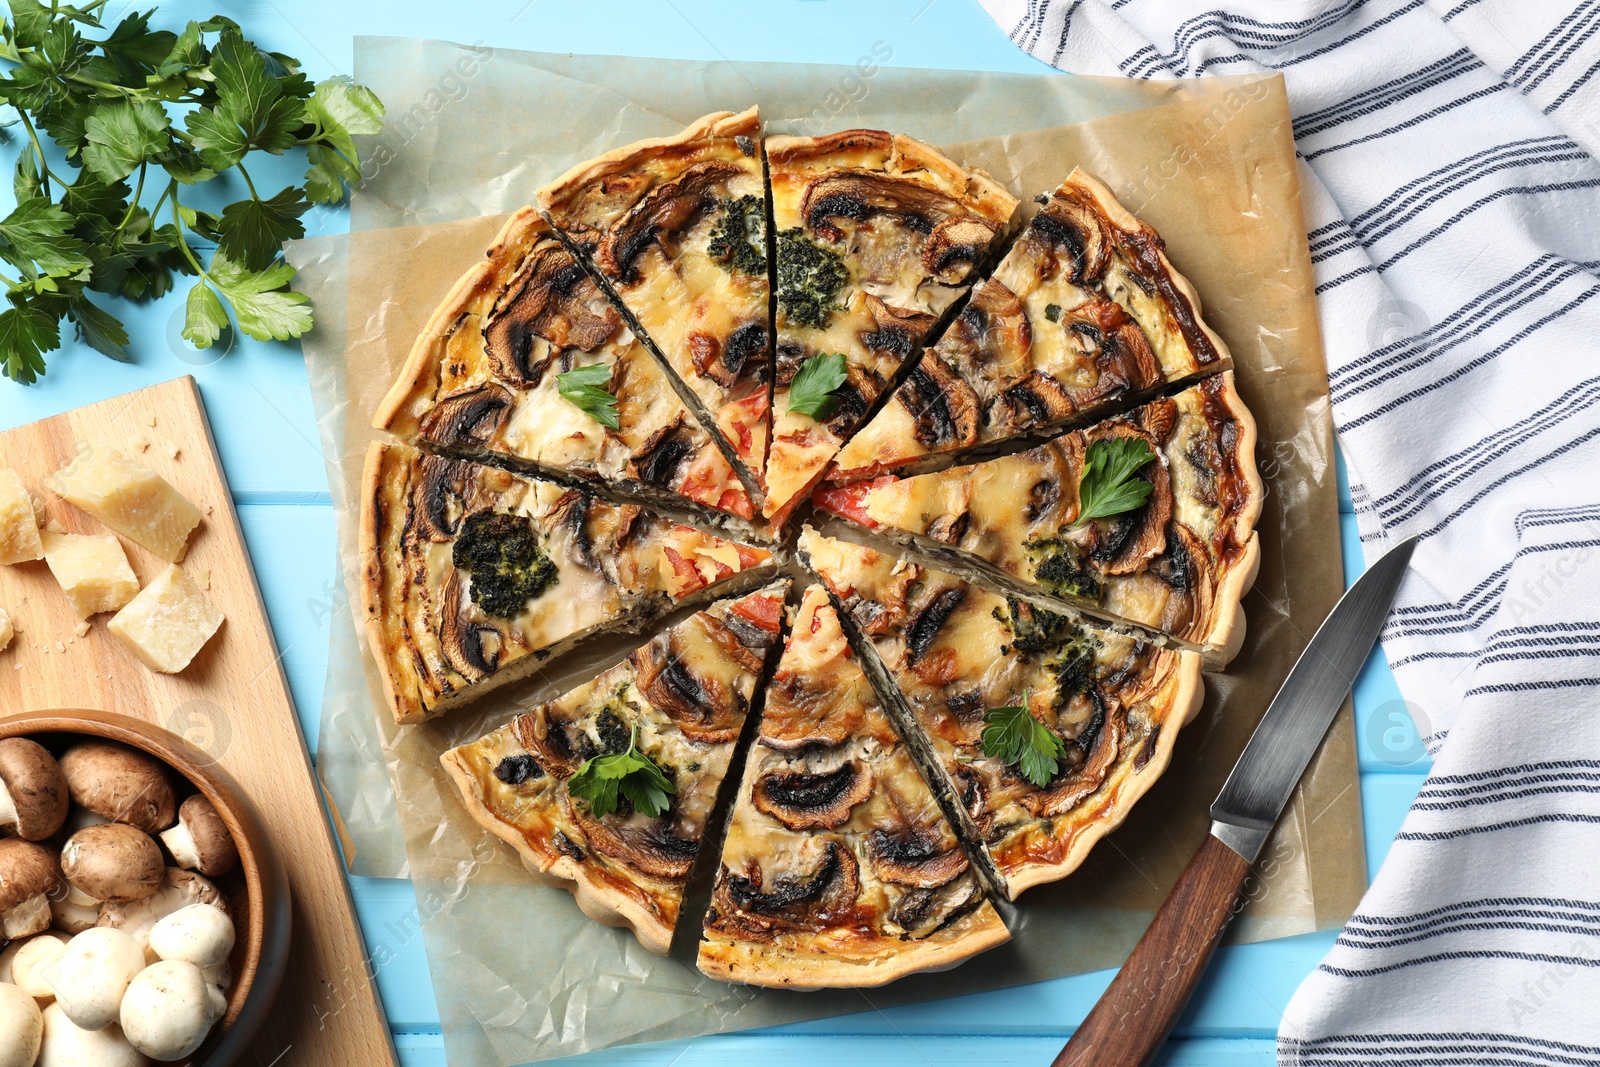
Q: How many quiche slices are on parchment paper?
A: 9